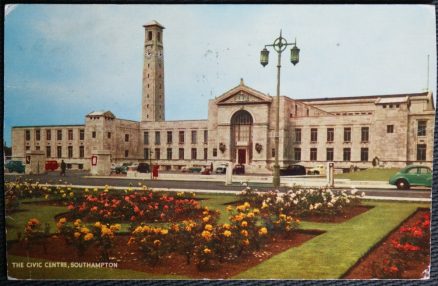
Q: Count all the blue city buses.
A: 0